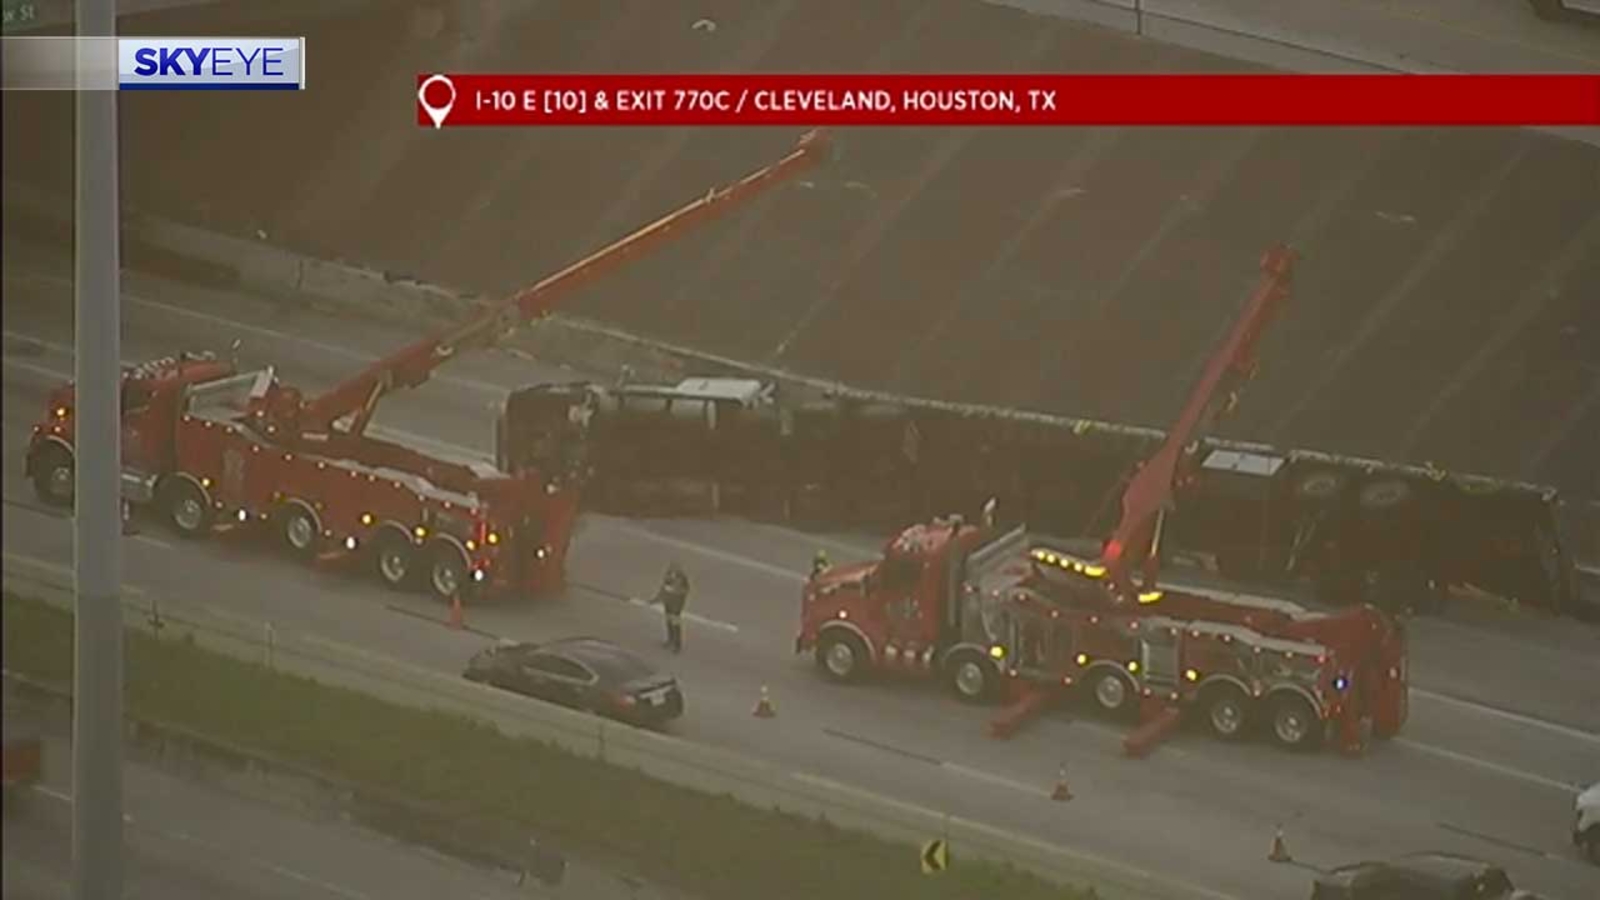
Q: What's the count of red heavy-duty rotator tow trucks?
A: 2